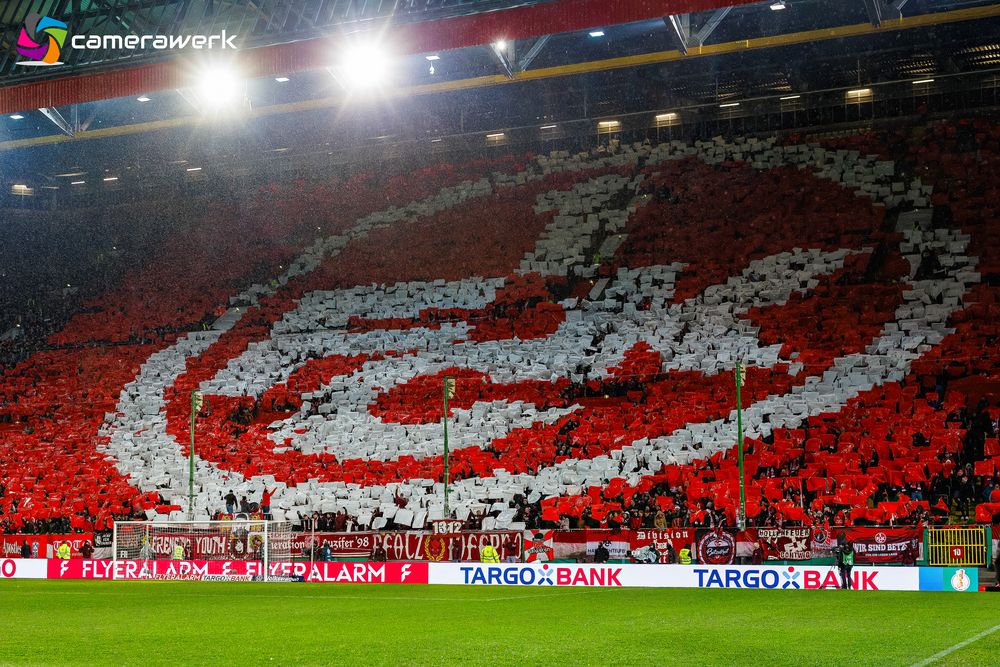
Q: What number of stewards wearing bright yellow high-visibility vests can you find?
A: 4